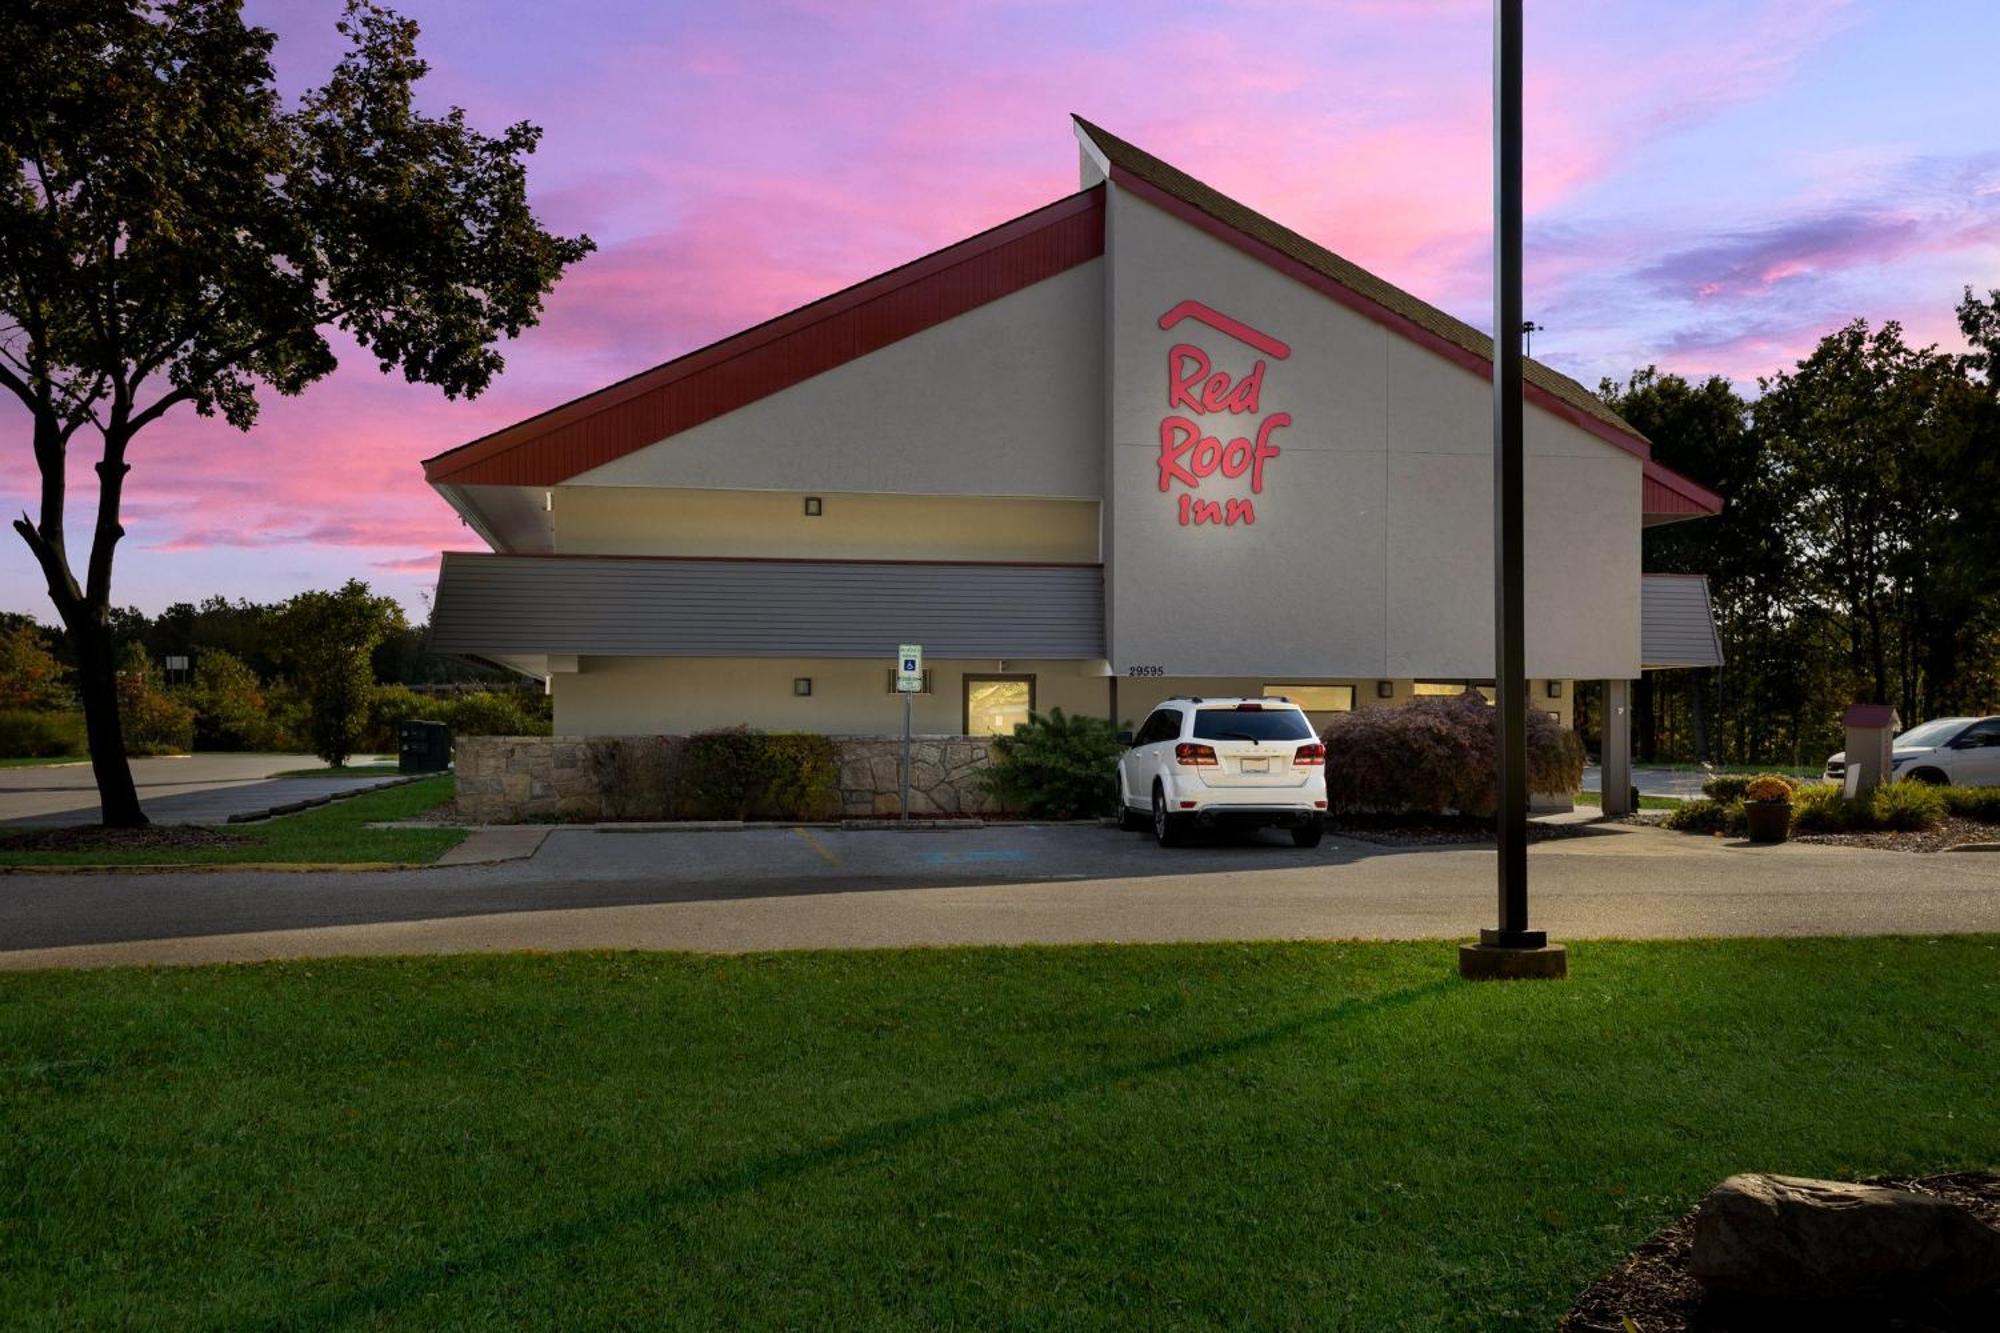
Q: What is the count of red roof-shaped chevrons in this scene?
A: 1